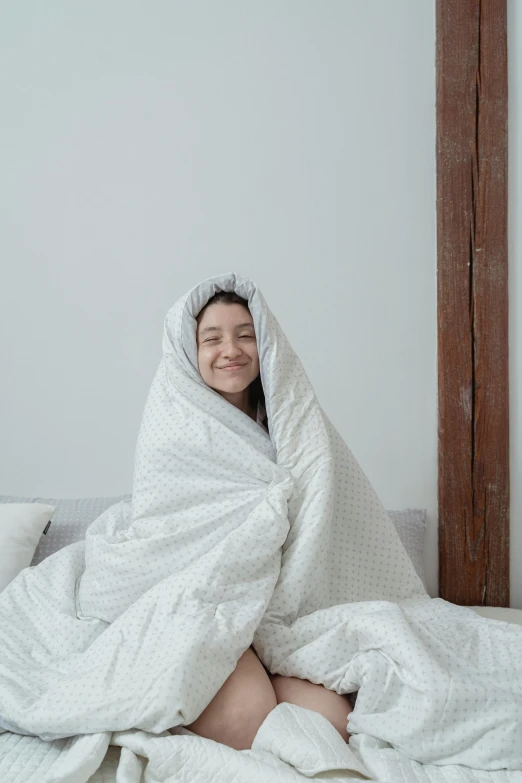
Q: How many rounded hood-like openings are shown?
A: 1